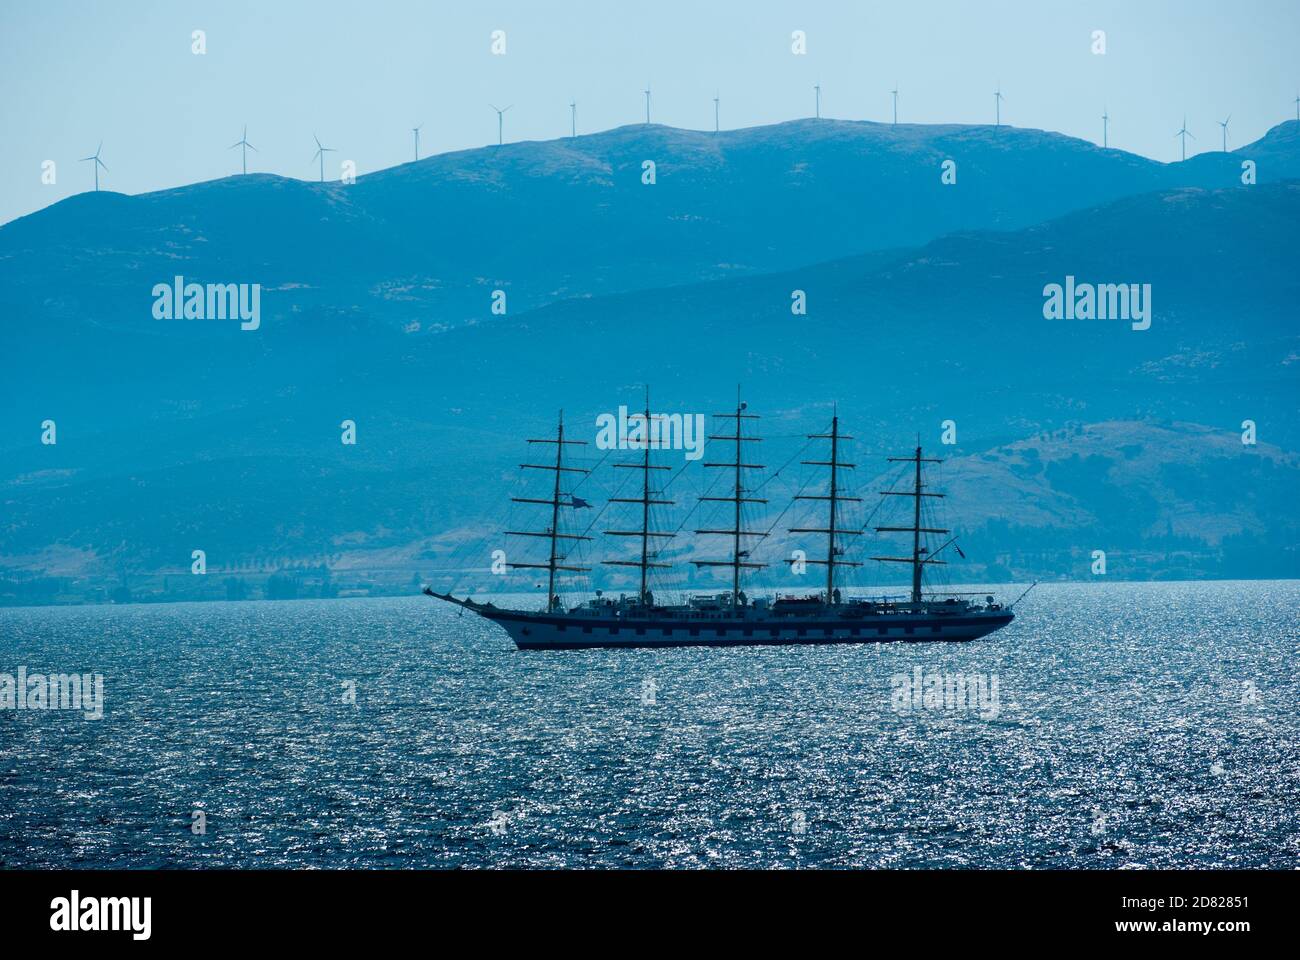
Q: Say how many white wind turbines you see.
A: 15